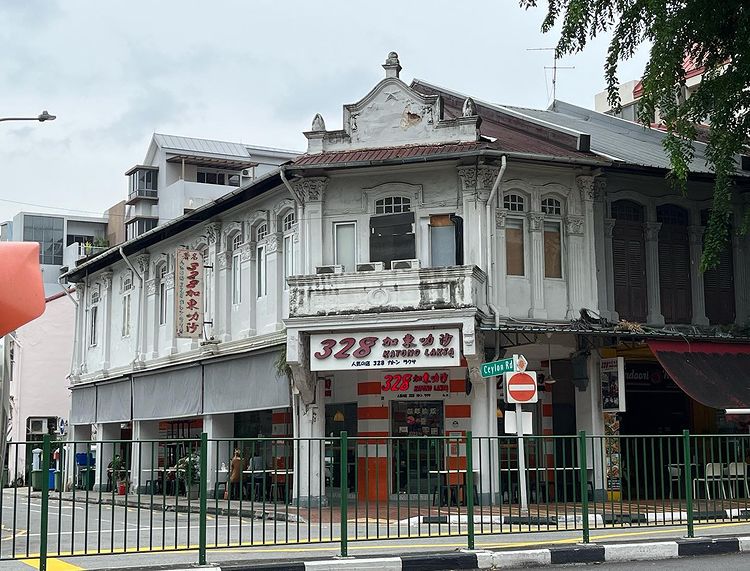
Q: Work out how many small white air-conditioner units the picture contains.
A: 3